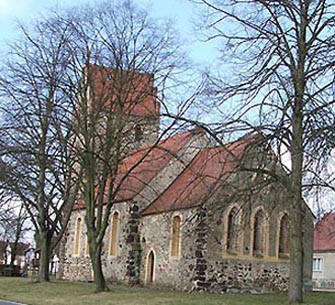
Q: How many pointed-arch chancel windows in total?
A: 3